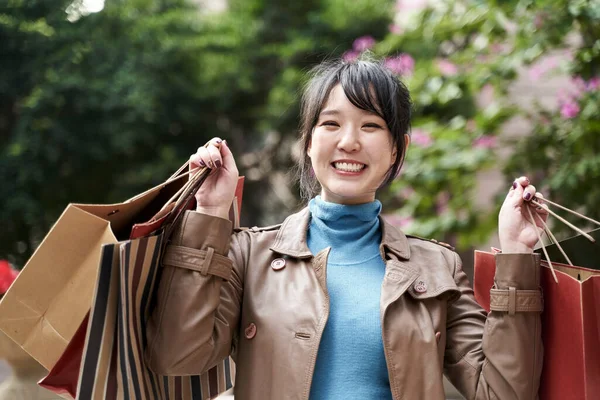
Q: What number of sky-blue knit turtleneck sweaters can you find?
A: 1